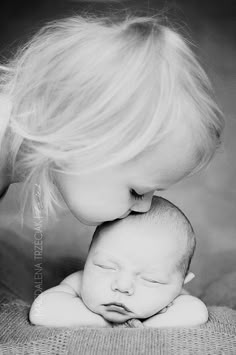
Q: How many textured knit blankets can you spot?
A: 1